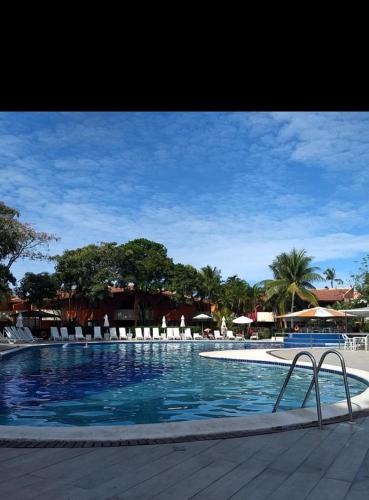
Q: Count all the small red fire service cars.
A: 0